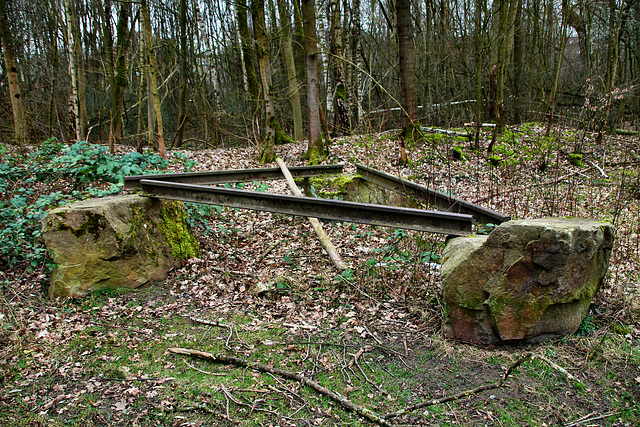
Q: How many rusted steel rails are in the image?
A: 3